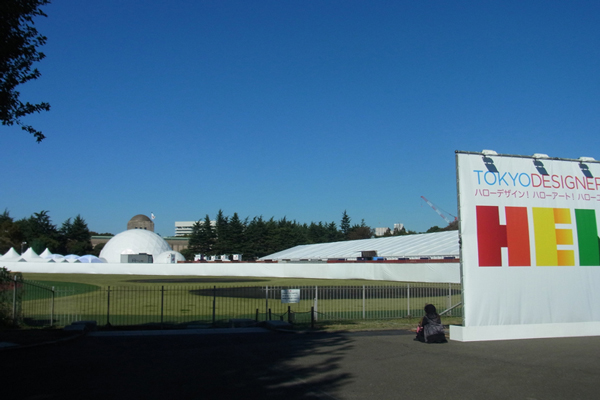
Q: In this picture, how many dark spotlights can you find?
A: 3